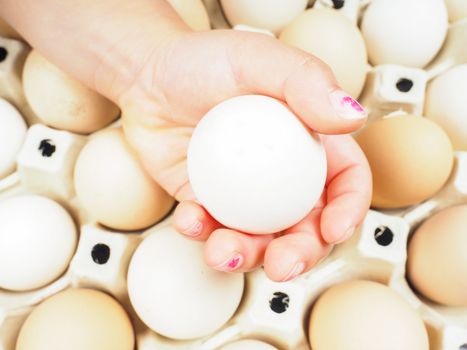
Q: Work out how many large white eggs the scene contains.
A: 1